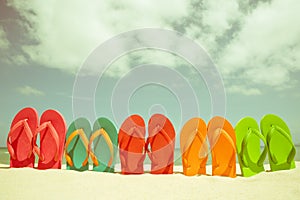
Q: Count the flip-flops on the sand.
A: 10